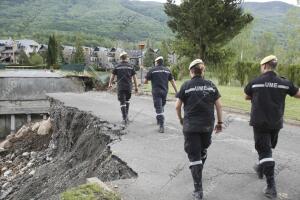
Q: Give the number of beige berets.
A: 4